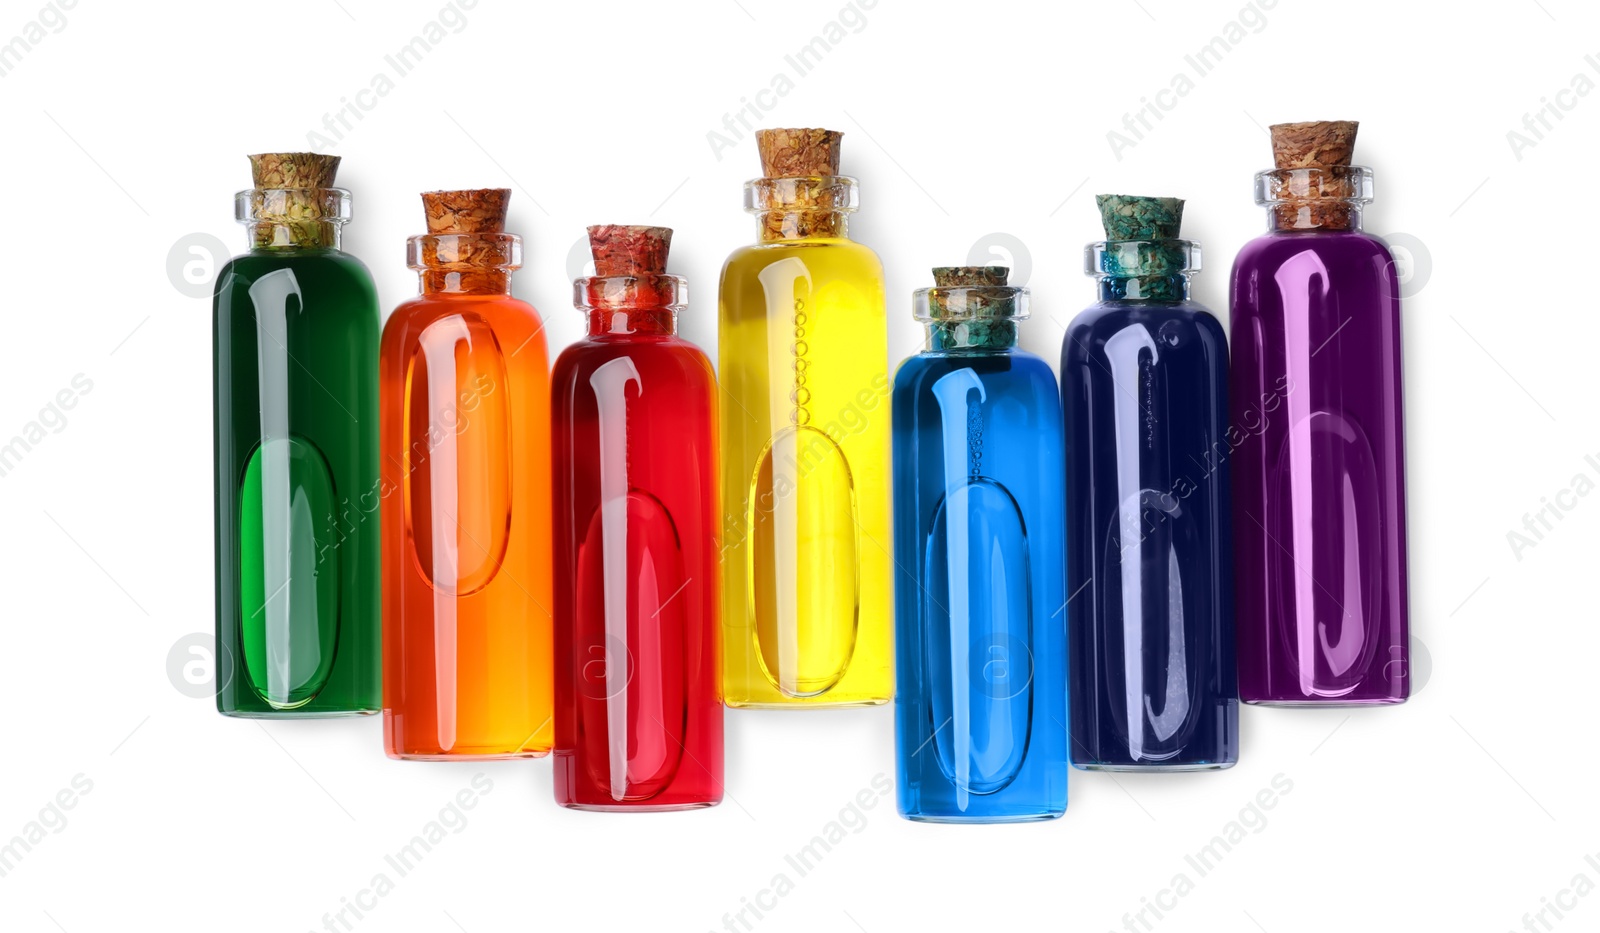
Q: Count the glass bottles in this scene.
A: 7